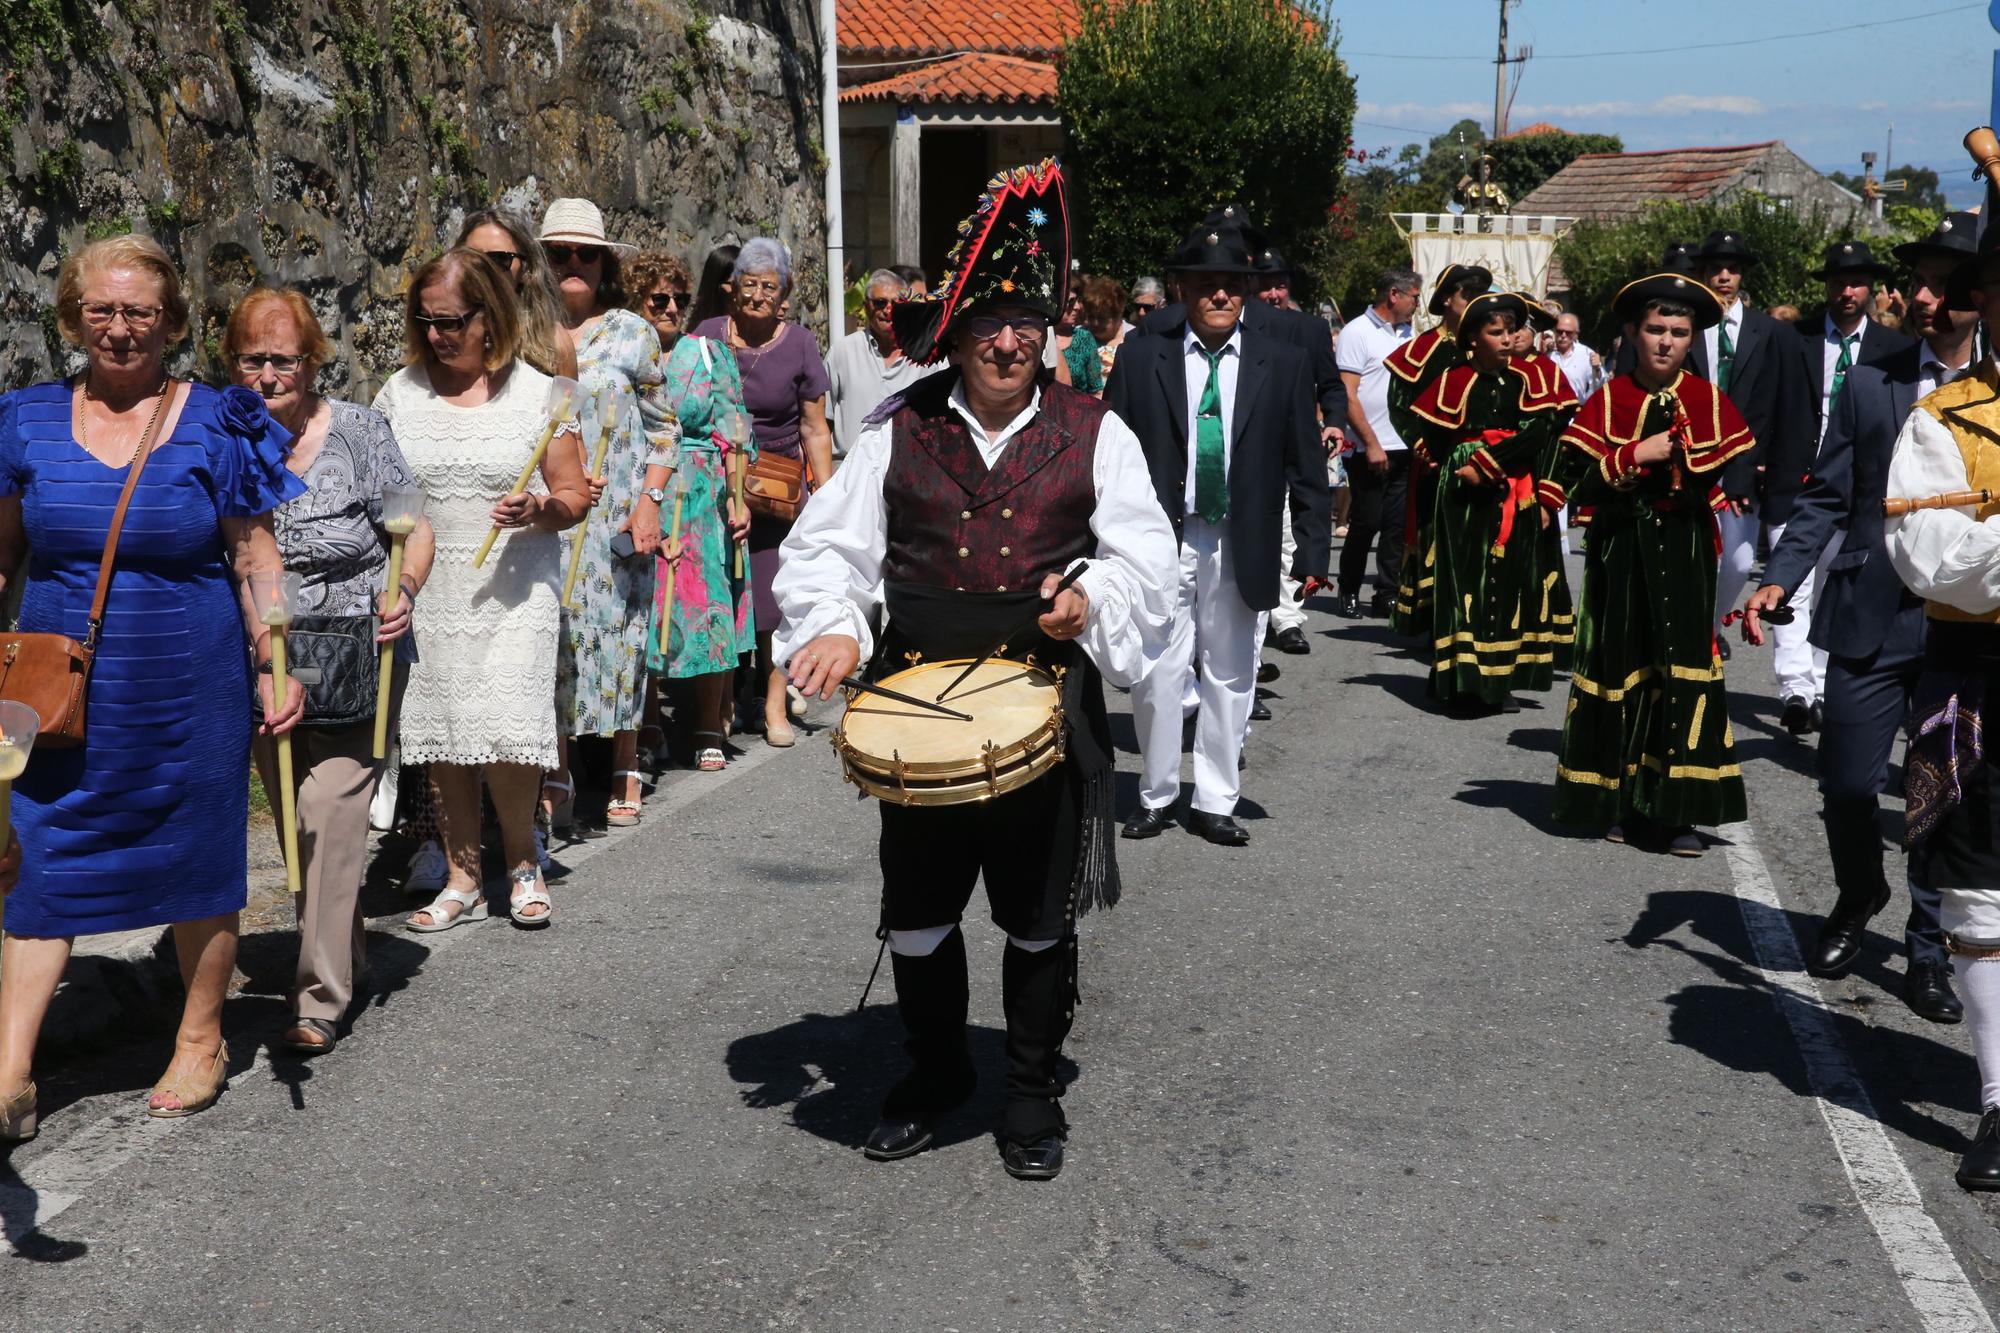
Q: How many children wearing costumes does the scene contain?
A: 4